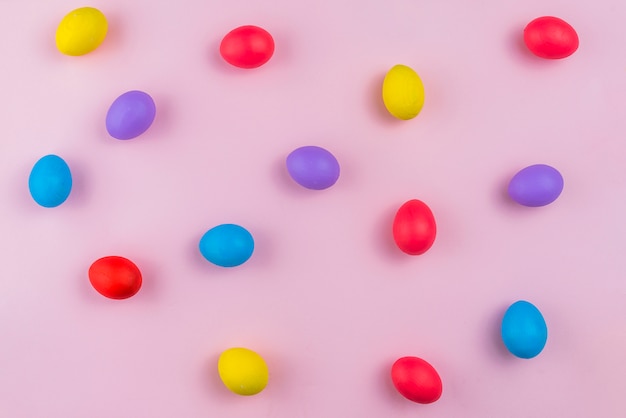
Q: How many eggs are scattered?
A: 14